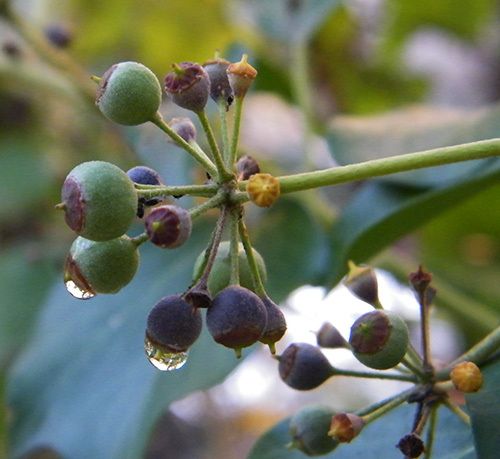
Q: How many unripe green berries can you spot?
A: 6